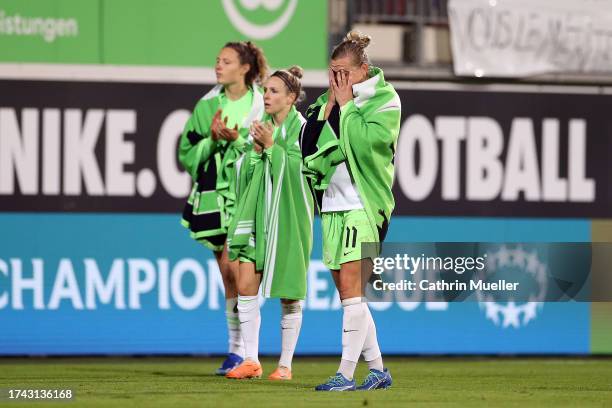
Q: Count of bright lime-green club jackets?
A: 3